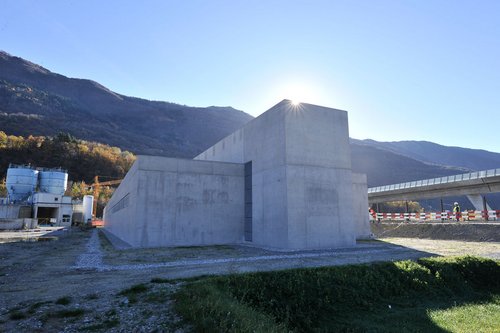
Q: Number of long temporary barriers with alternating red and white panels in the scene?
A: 1